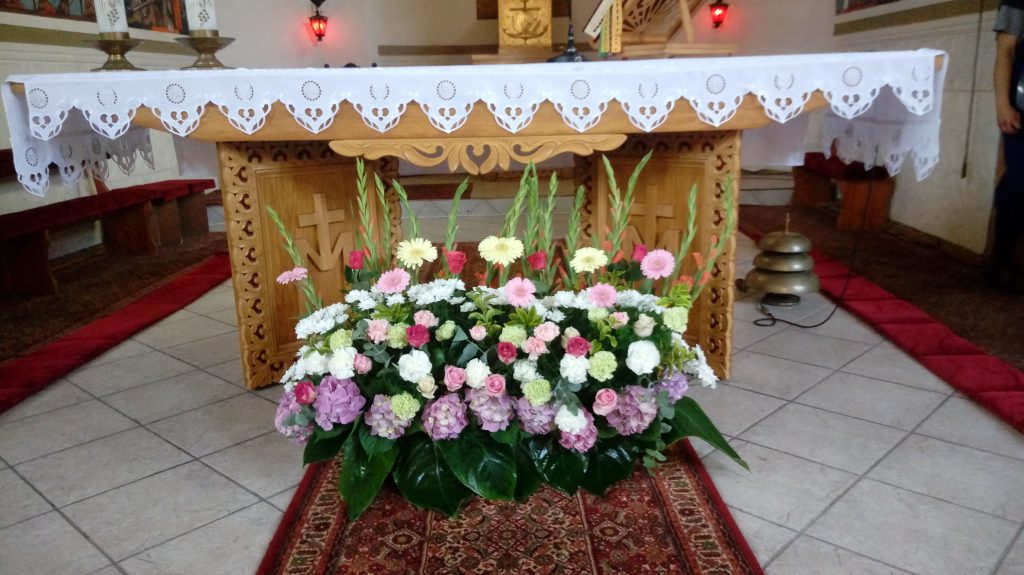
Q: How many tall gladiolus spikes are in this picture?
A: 13